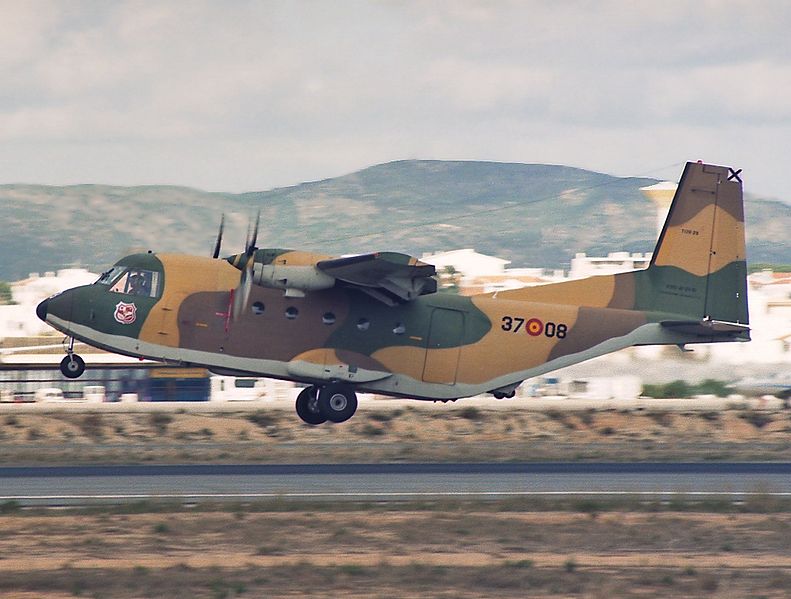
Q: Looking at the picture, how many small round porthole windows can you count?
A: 5